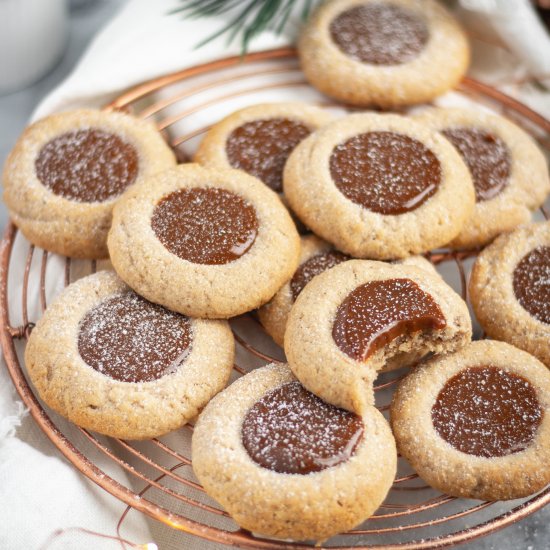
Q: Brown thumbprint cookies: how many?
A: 12